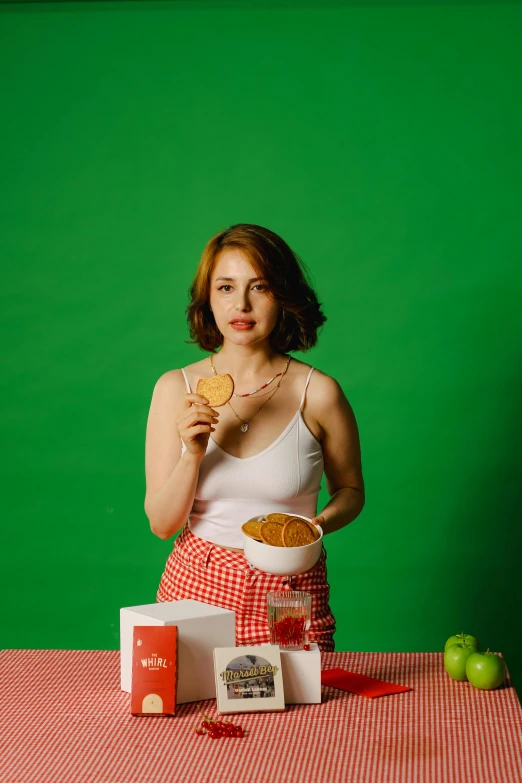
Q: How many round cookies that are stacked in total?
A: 5